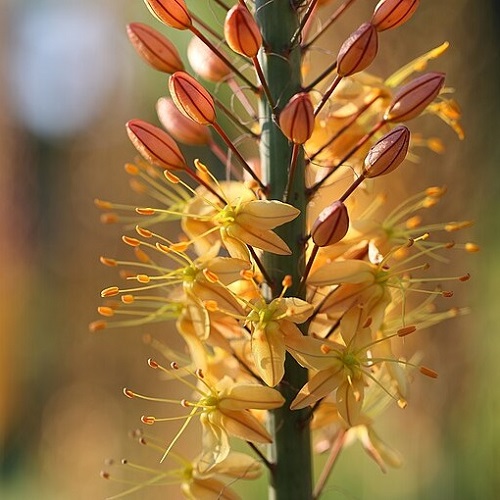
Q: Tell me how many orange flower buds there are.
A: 13